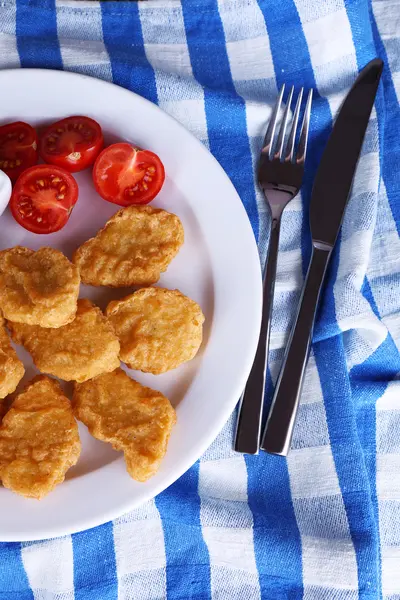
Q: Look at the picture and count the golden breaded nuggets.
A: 7